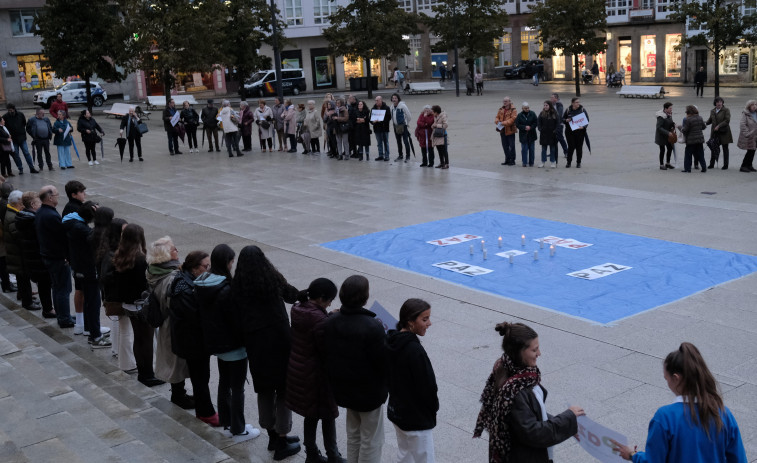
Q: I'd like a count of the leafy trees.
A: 7